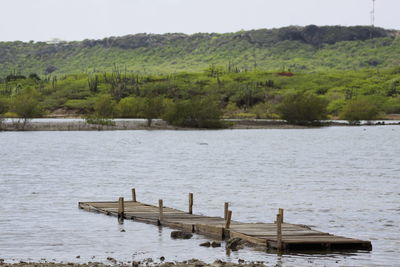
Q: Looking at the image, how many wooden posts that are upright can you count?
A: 8